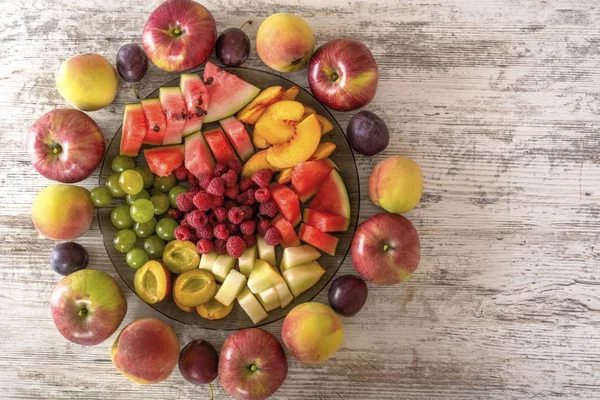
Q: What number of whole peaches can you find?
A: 6